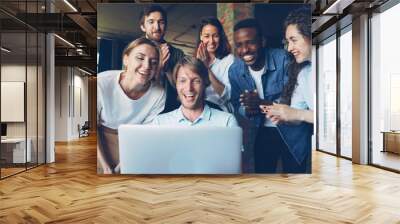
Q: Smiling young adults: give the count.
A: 6